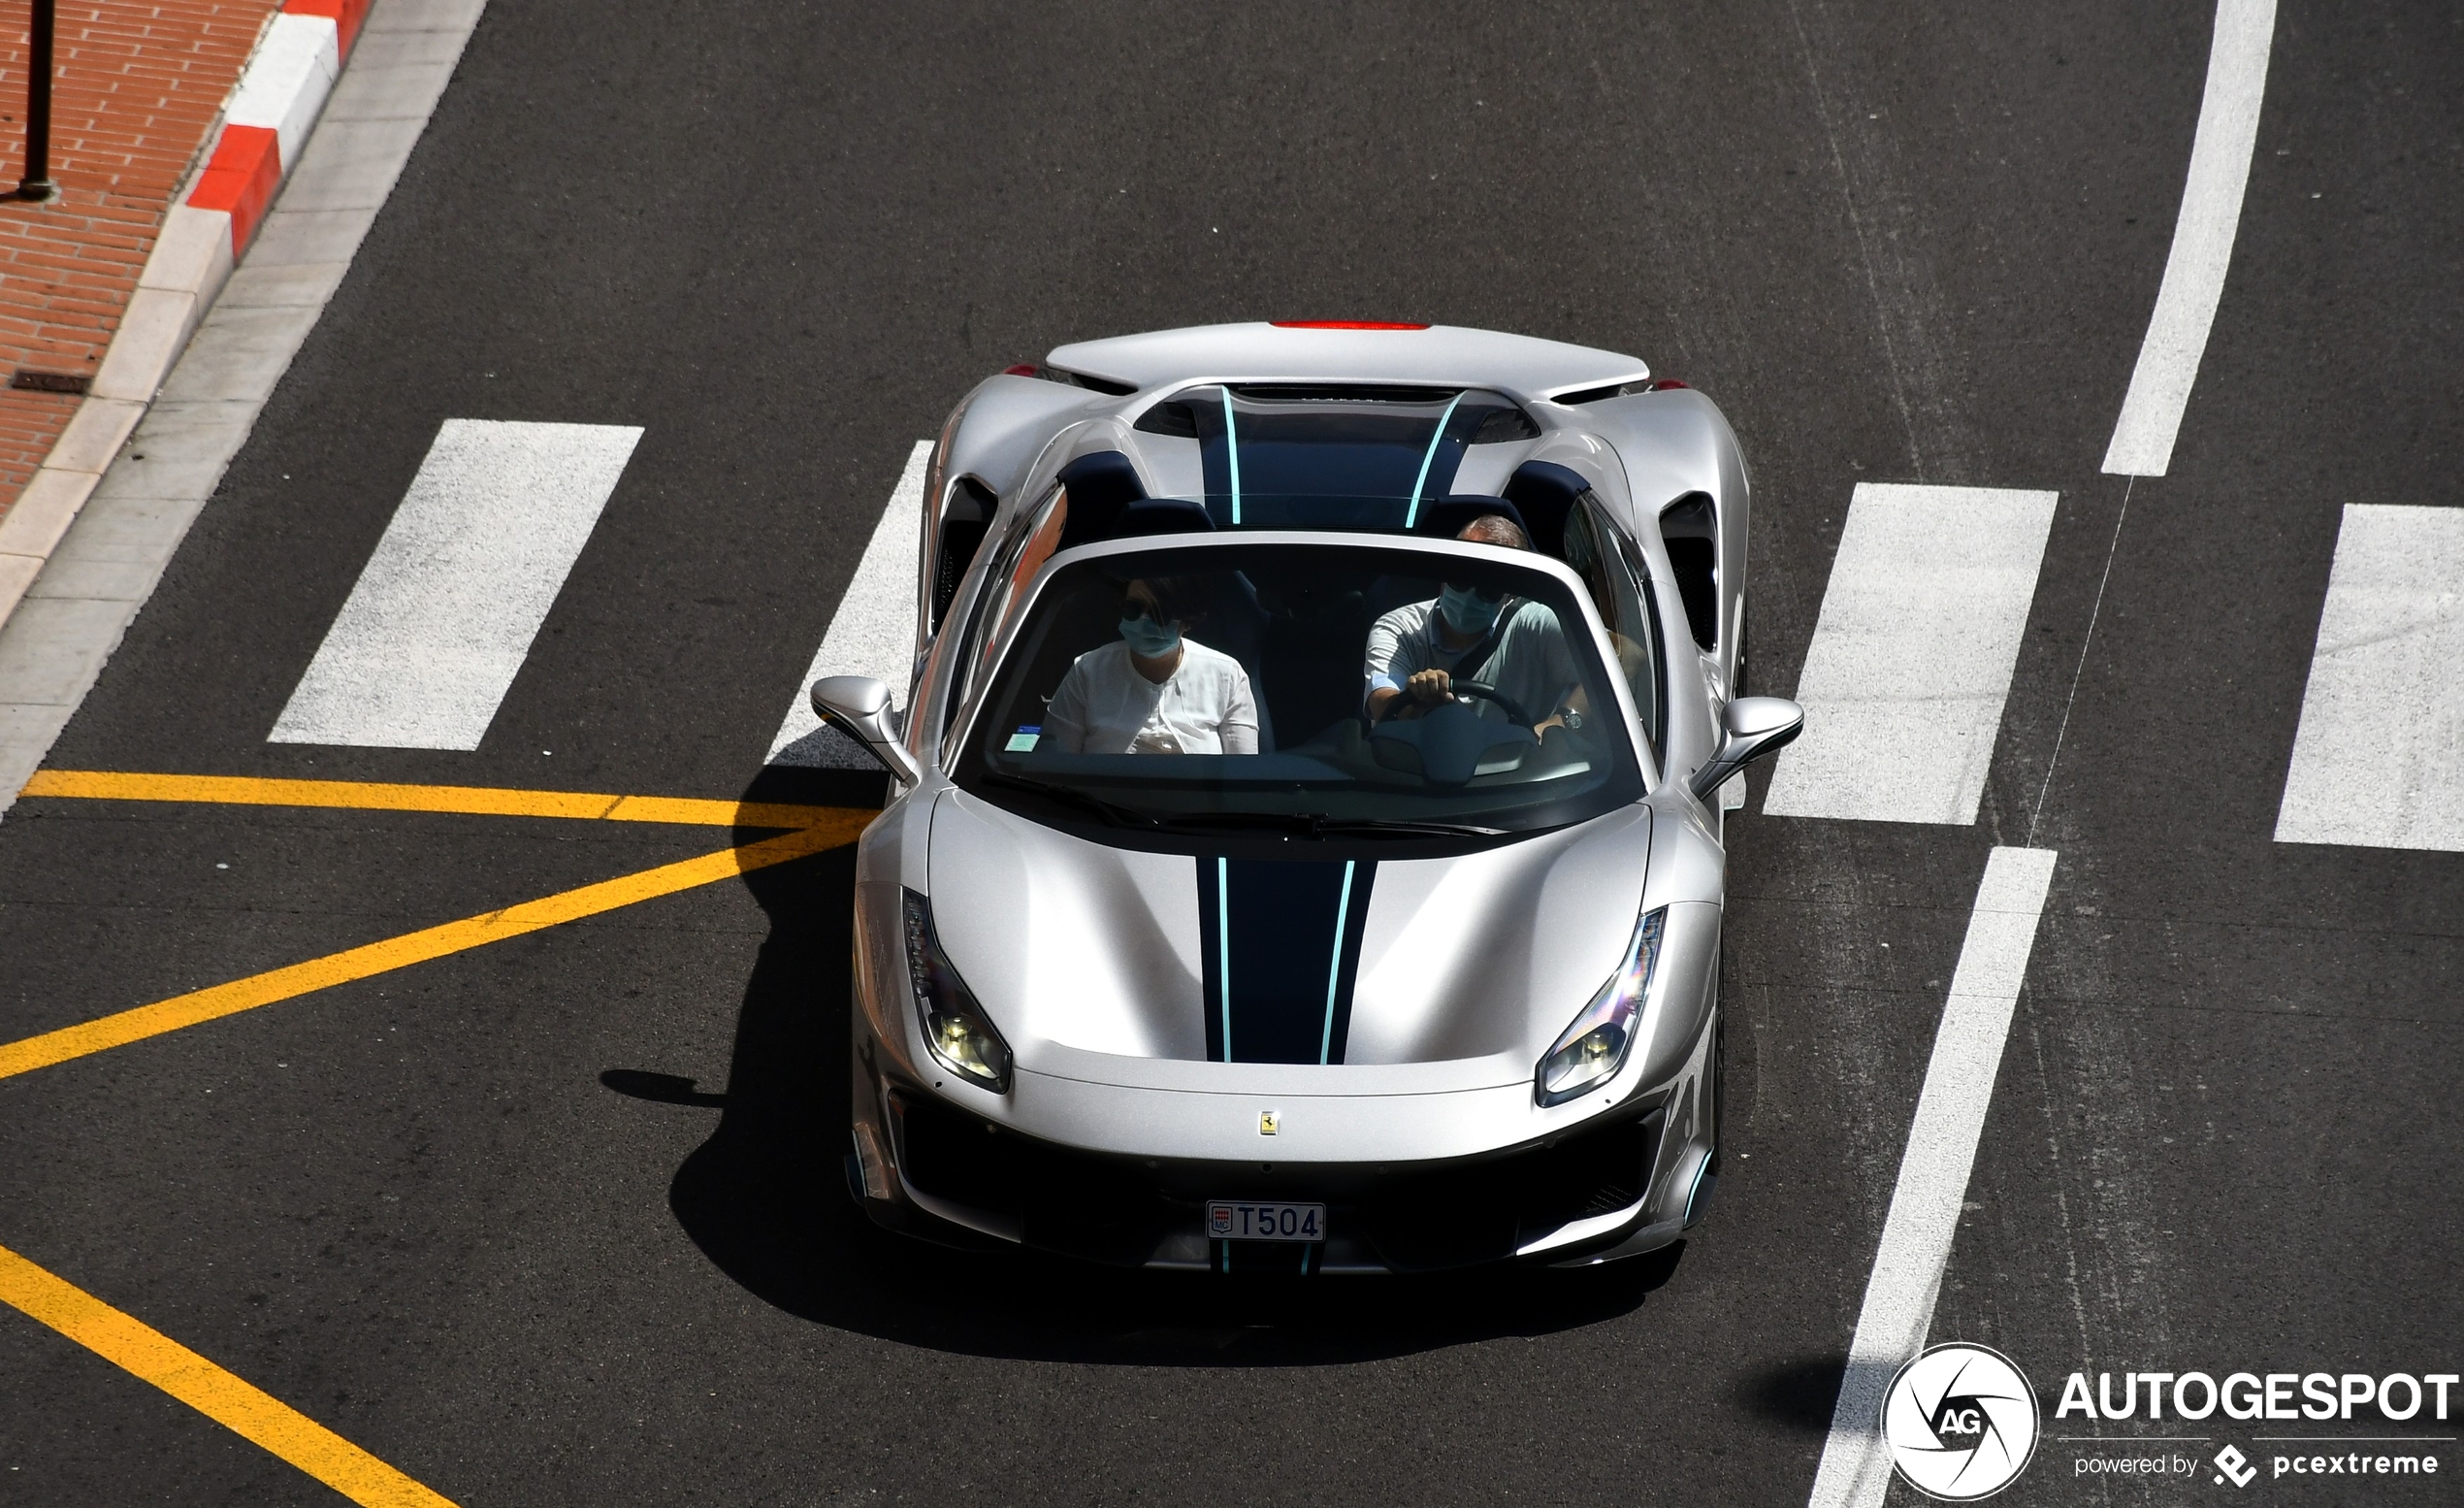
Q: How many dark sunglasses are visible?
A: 2